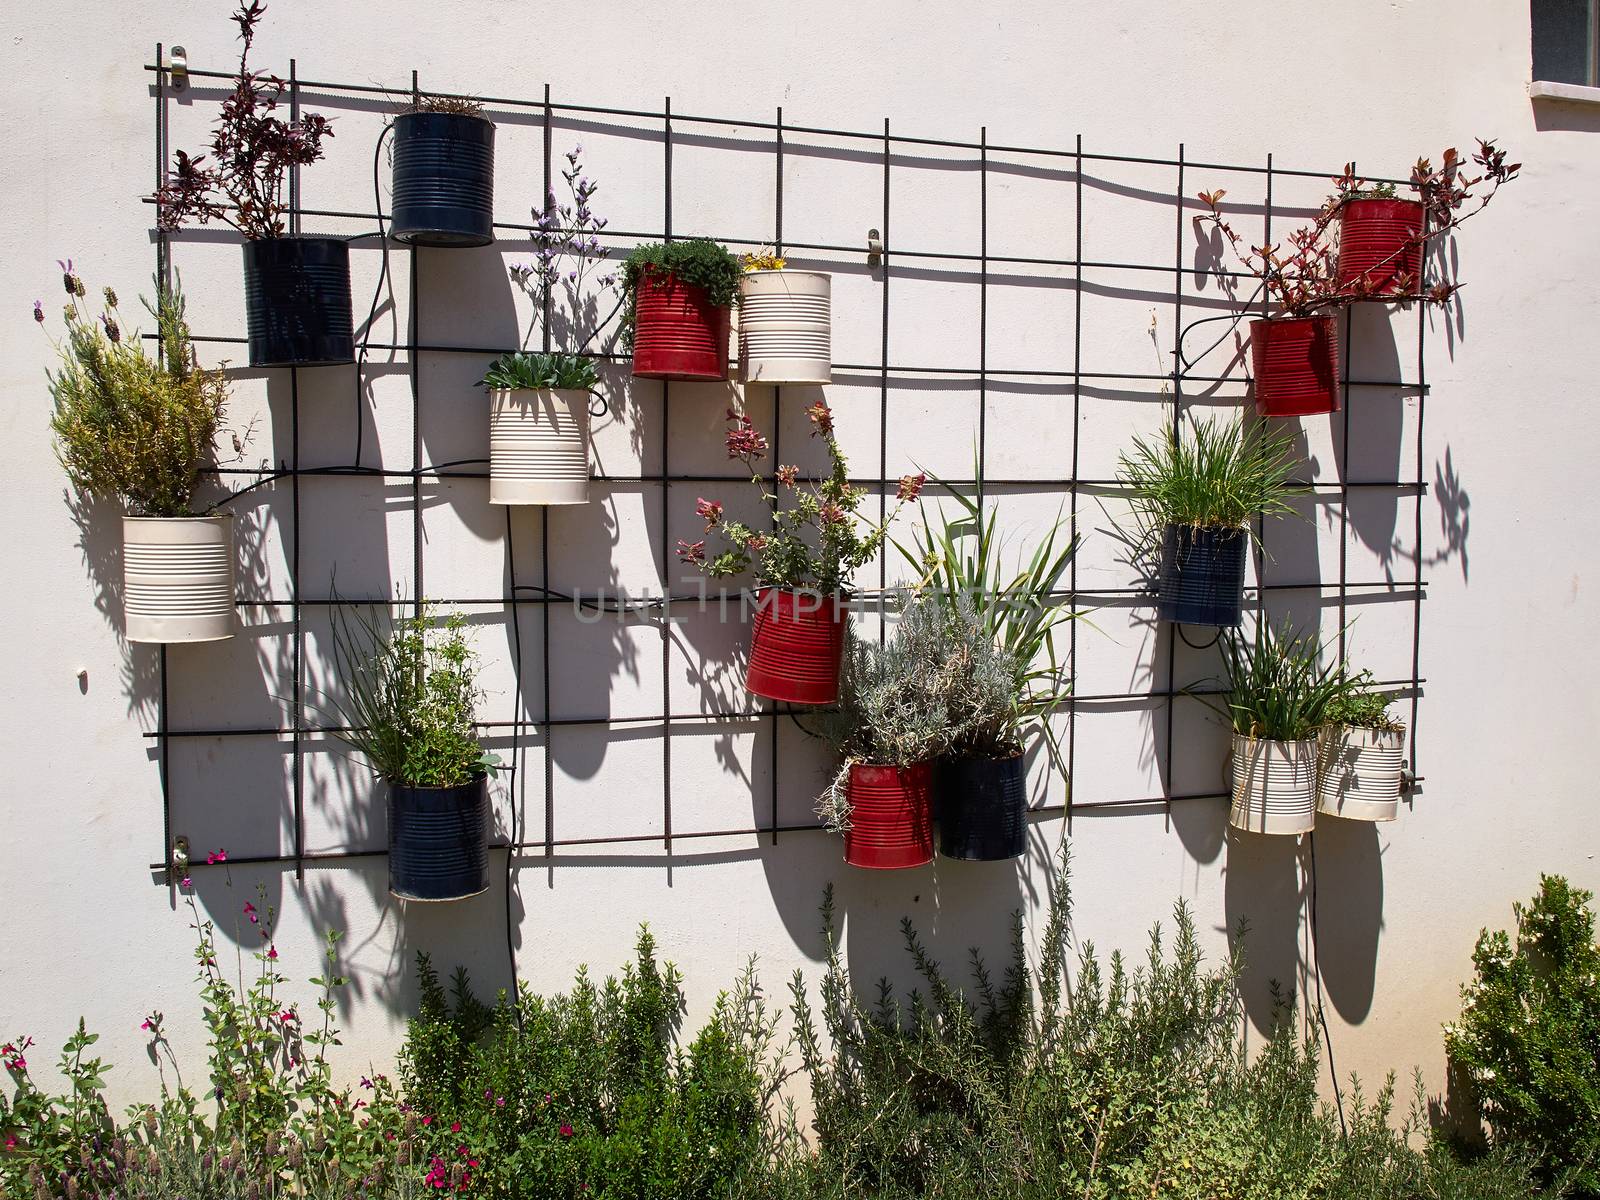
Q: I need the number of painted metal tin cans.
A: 15